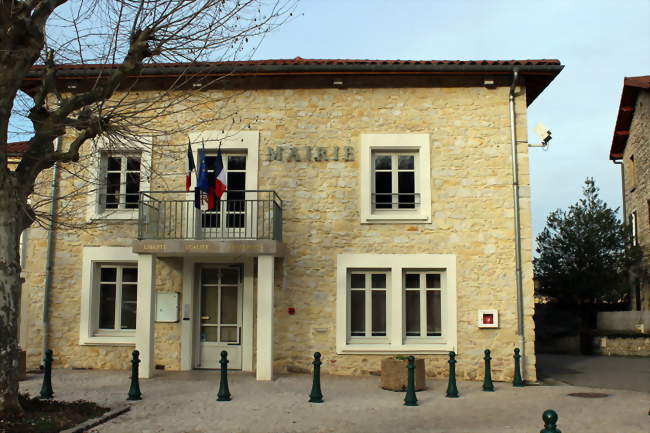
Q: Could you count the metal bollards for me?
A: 9